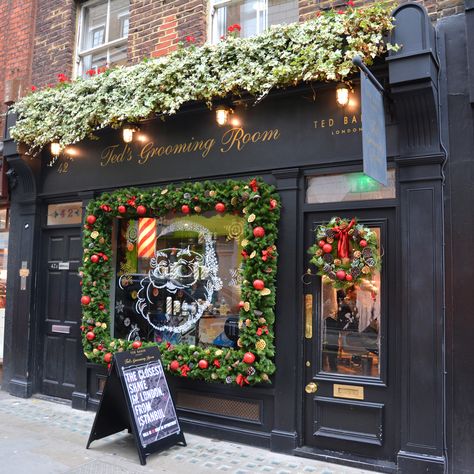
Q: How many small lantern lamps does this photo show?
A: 4